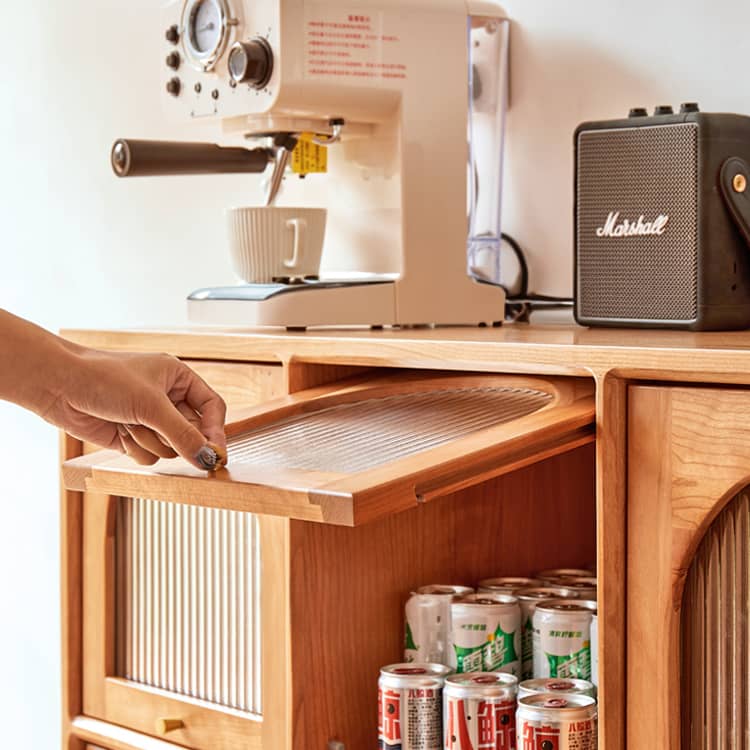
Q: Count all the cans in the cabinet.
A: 12